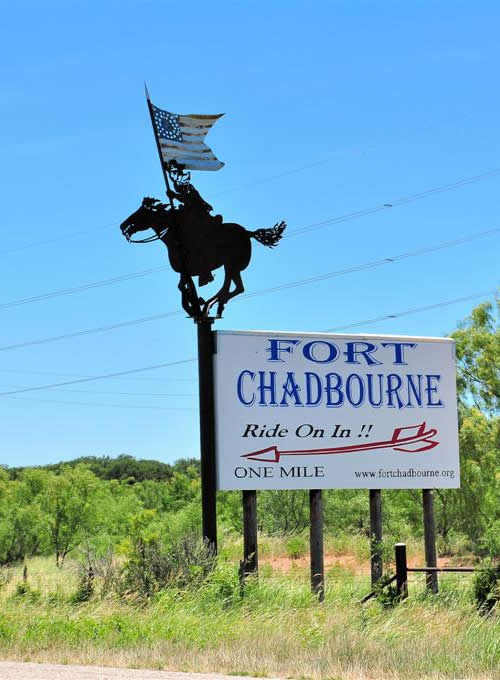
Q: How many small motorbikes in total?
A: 0